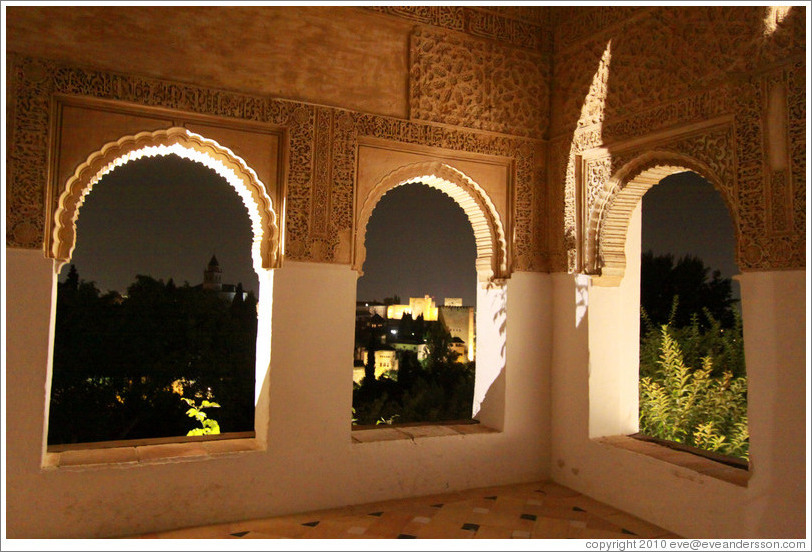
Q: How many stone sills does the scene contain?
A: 3